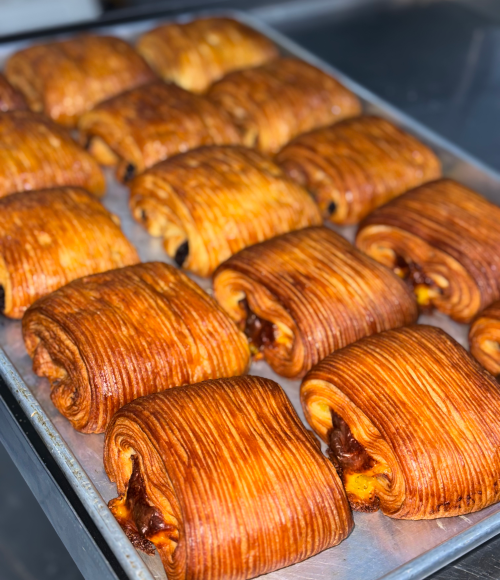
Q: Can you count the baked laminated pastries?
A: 15